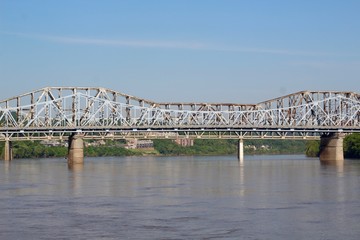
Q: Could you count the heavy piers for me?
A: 2